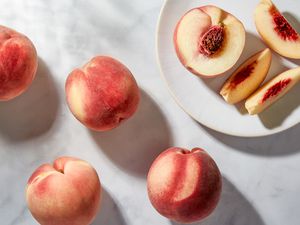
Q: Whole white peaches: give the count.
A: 4